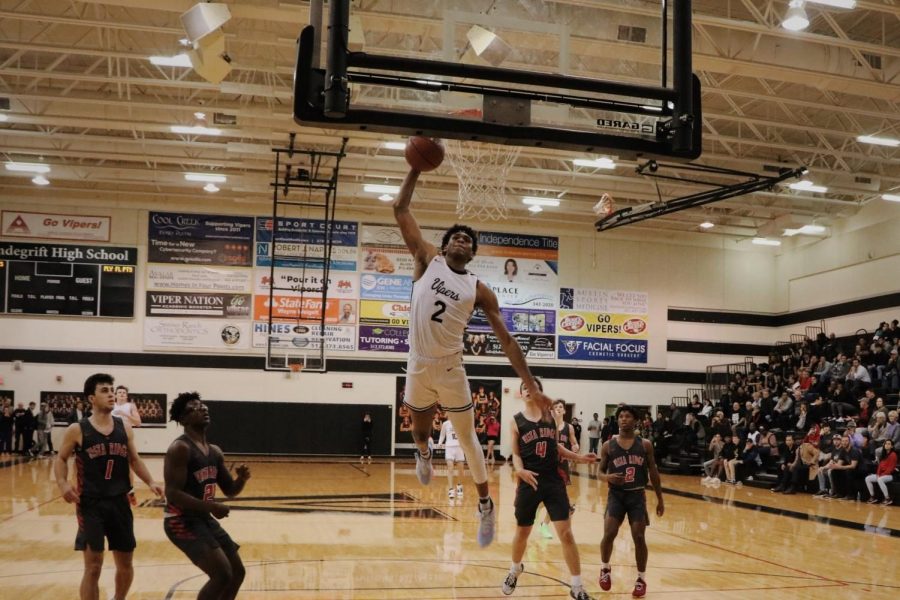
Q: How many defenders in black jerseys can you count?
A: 5